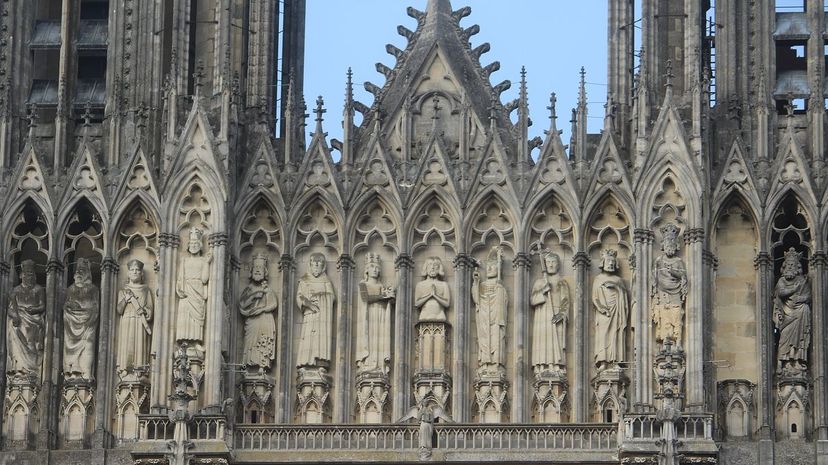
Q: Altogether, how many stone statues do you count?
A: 13